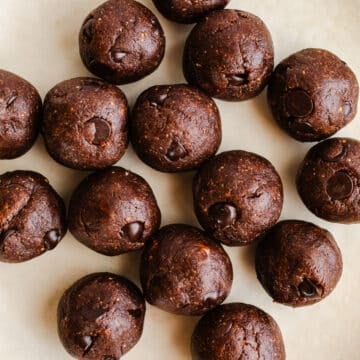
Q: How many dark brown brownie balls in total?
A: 15